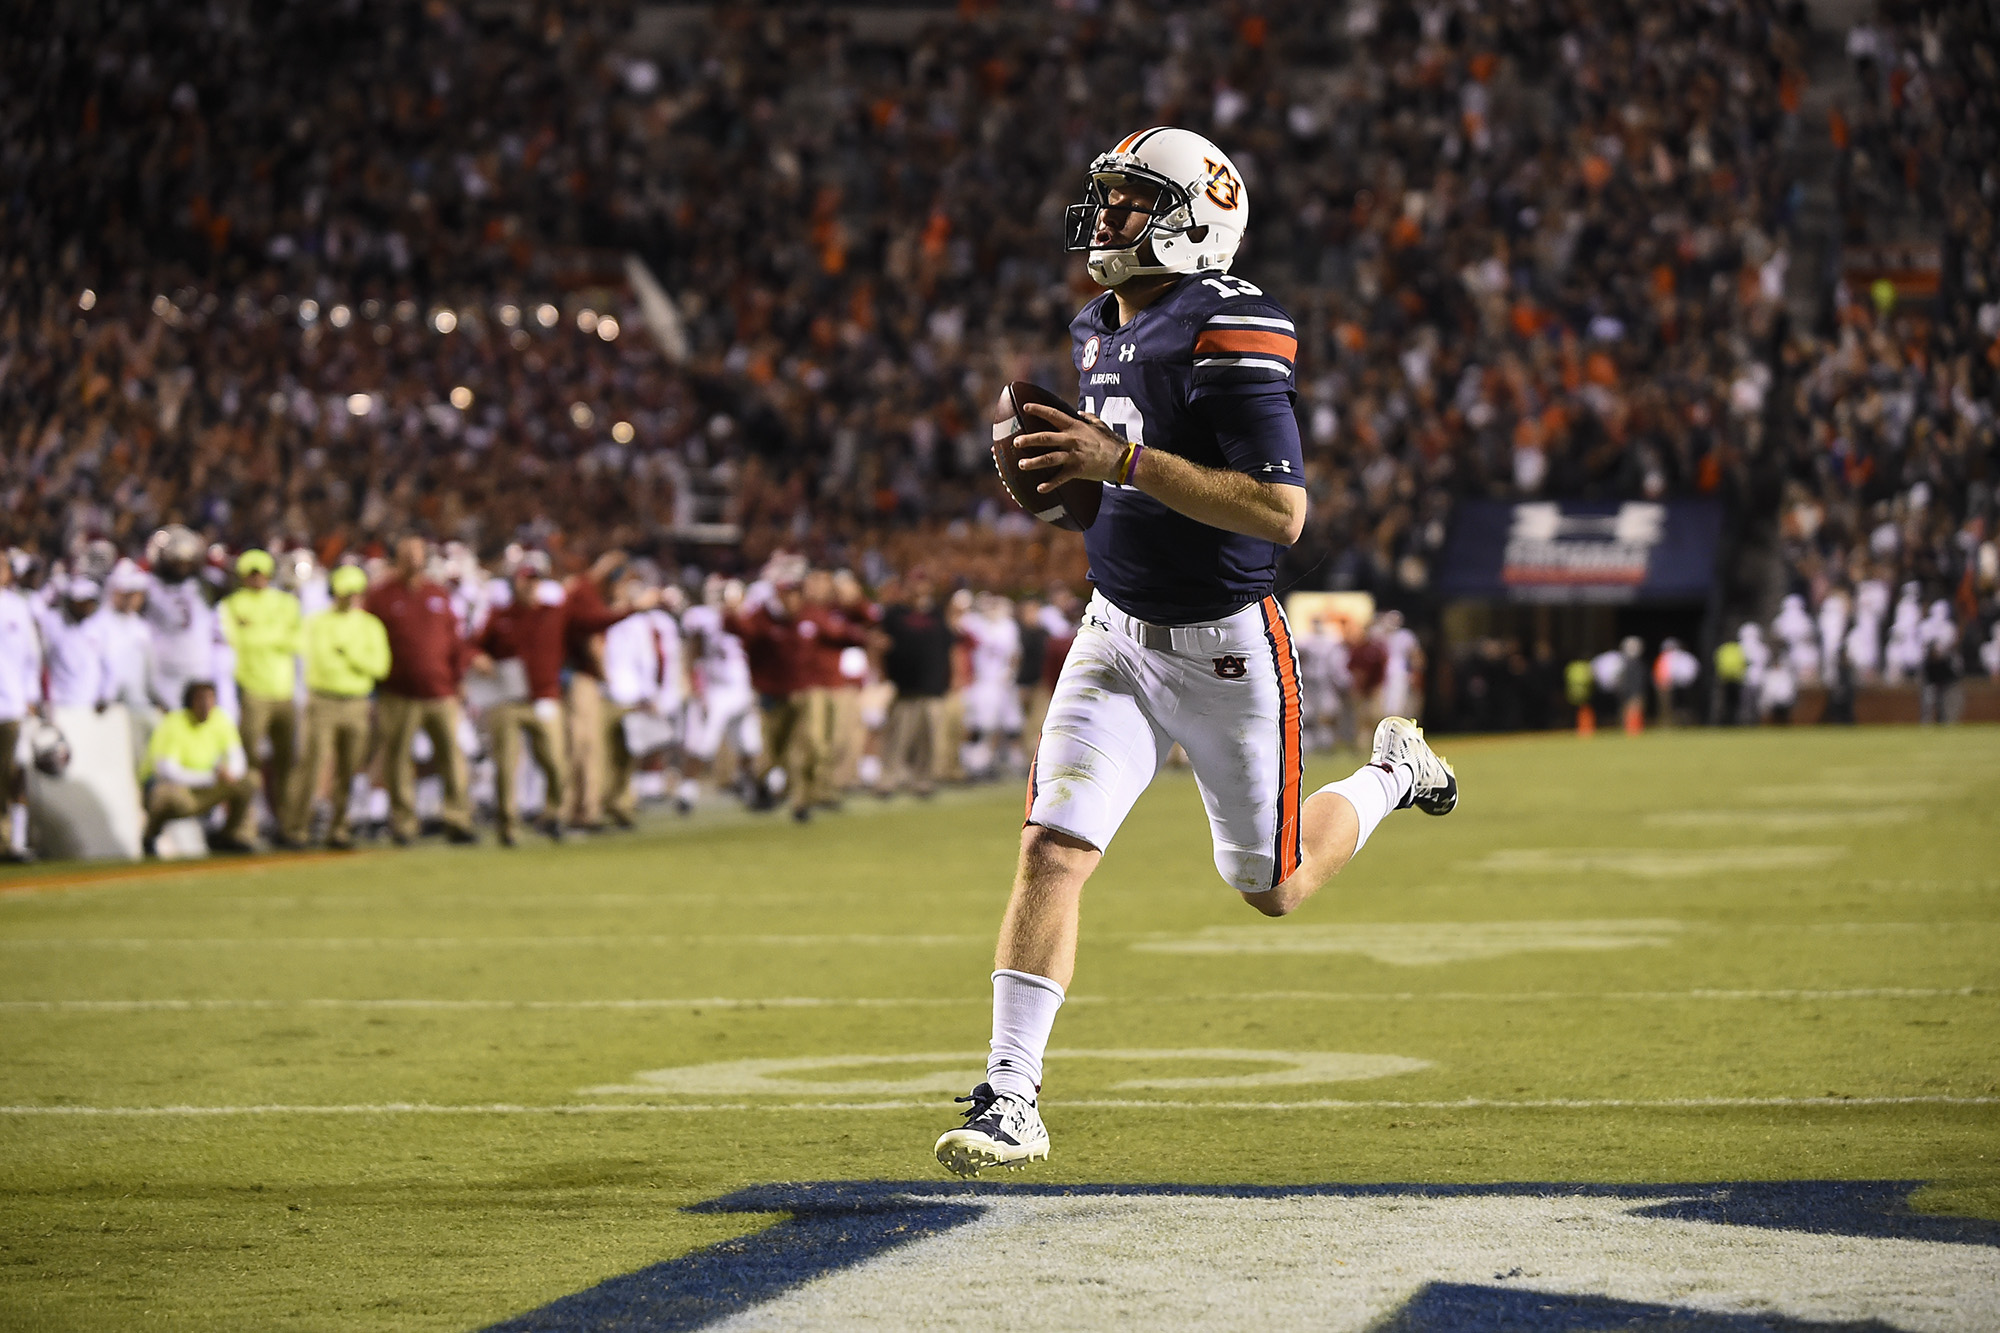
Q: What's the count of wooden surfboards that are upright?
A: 0